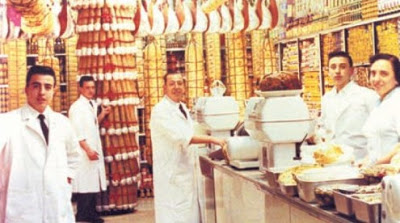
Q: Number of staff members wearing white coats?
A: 5